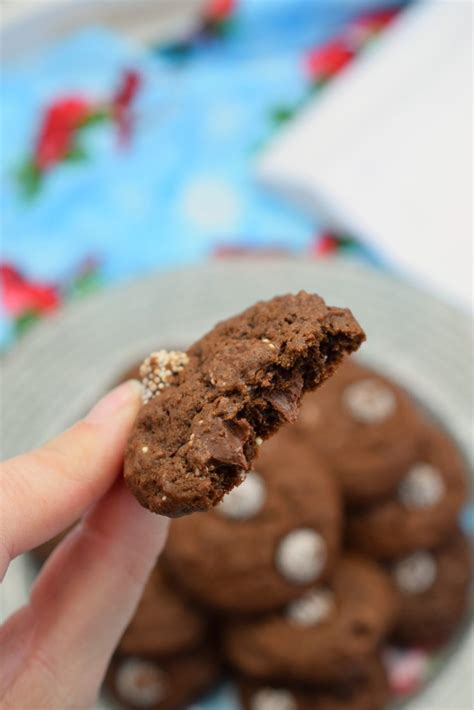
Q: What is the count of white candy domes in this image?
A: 9